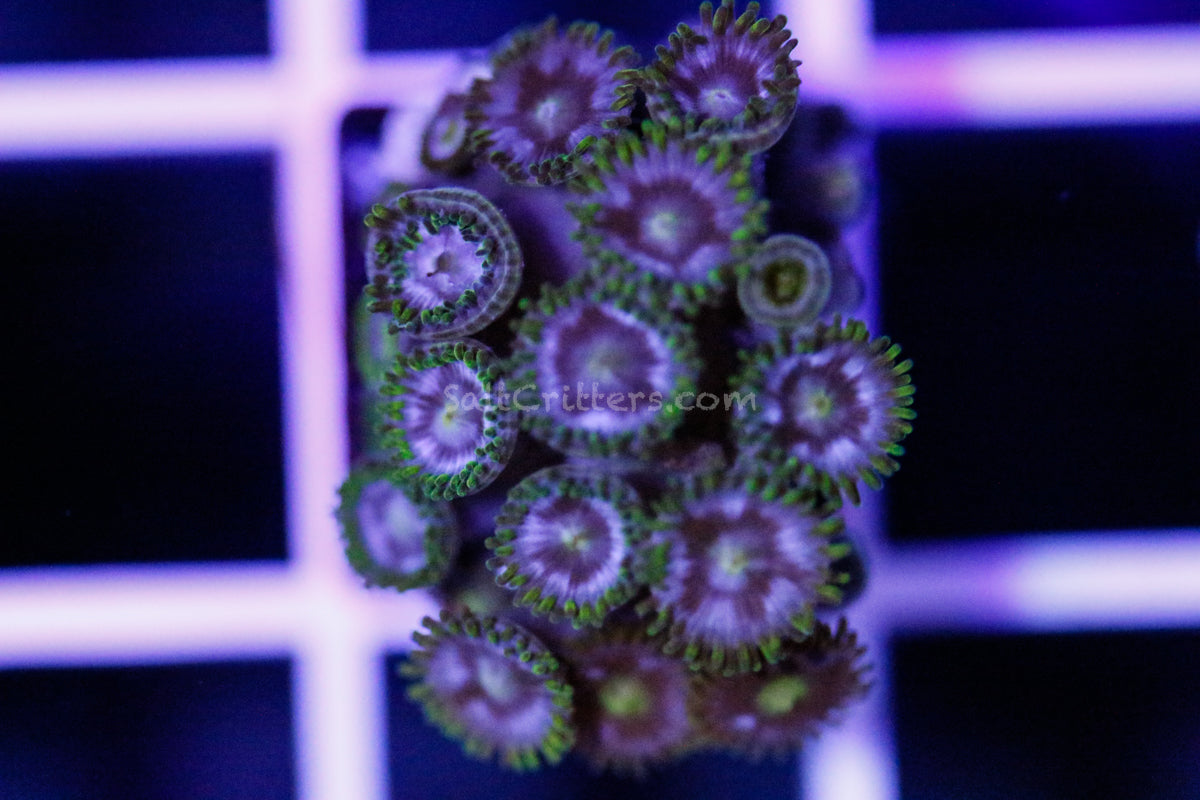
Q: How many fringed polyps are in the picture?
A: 13